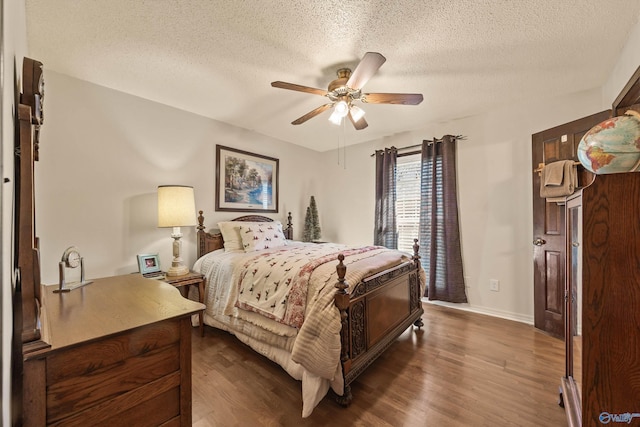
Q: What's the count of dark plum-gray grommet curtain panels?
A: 2